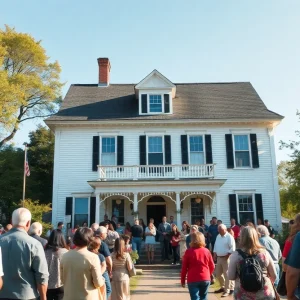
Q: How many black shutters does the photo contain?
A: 14